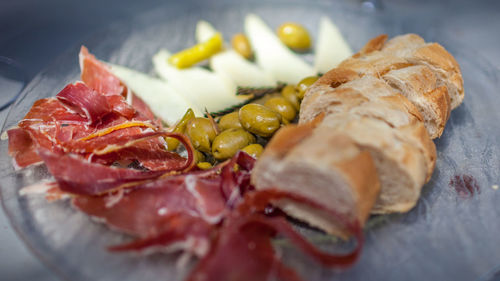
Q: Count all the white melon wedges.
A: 5